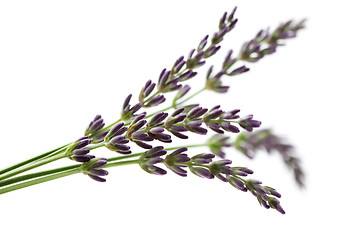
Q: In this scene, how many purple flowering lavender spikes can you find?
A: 5